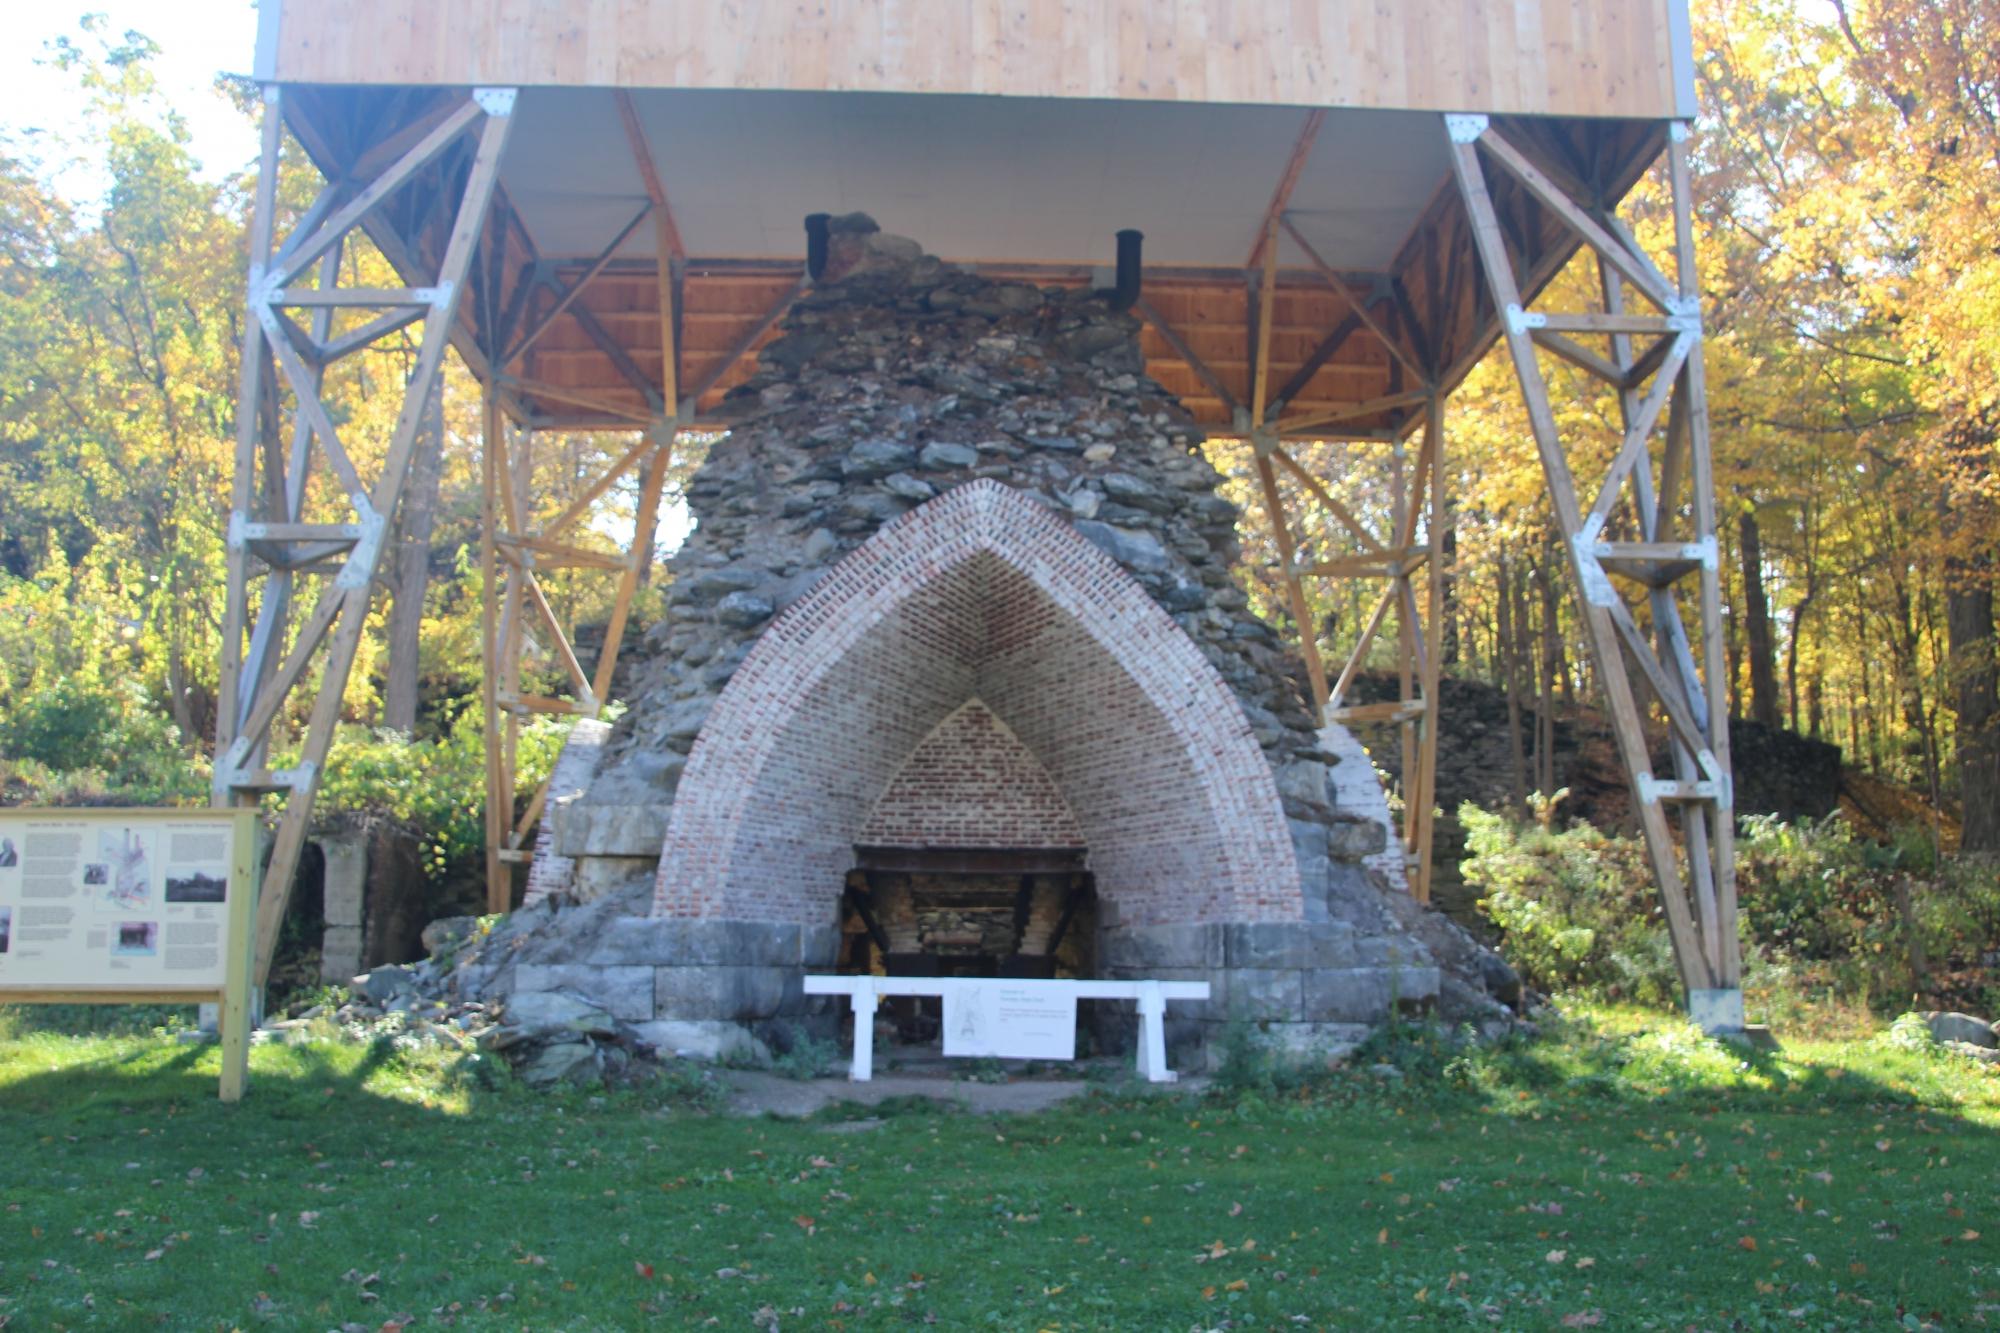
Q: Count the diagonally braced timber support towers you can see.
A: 4